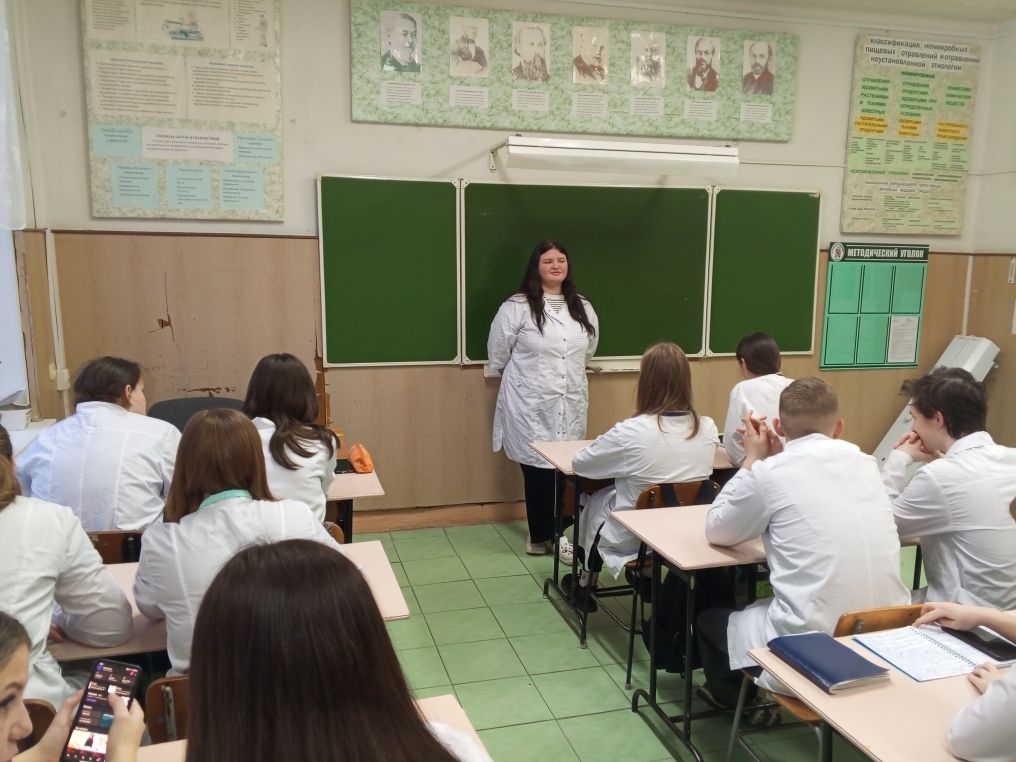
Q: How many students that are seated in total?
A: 11